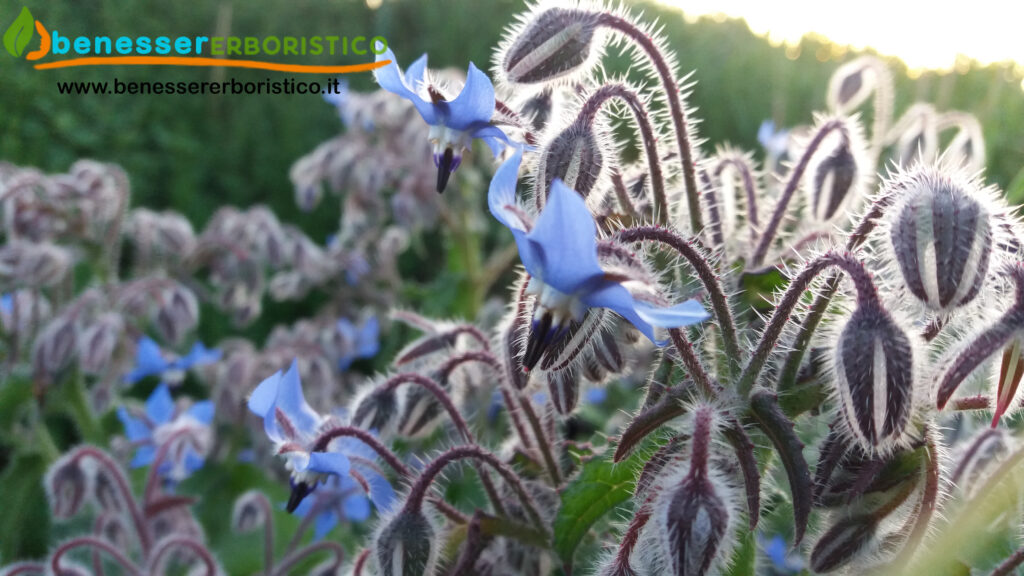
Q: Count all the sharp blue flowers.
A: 3